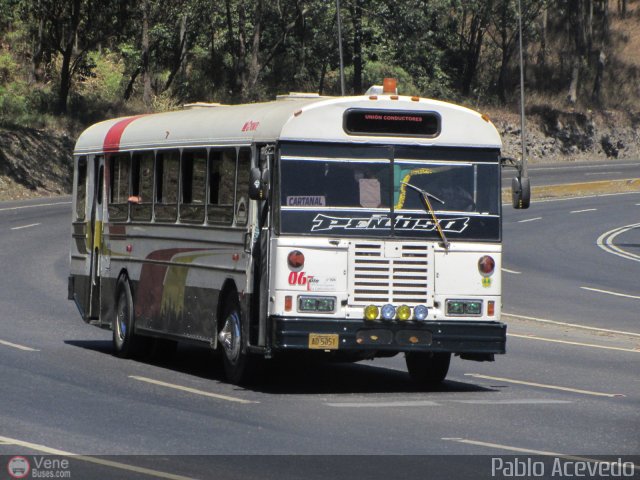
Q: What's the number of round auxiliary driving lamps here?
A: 4